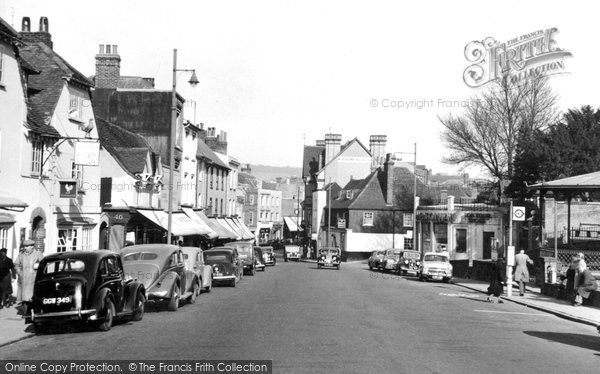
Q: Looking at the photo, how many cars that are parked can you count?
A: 11